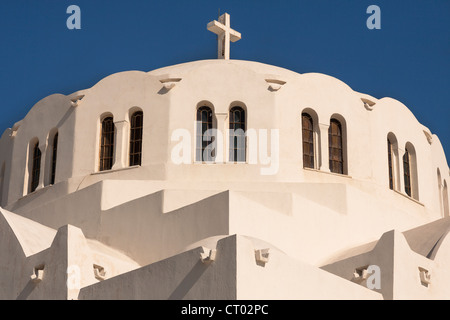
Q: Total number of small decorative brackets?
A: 12